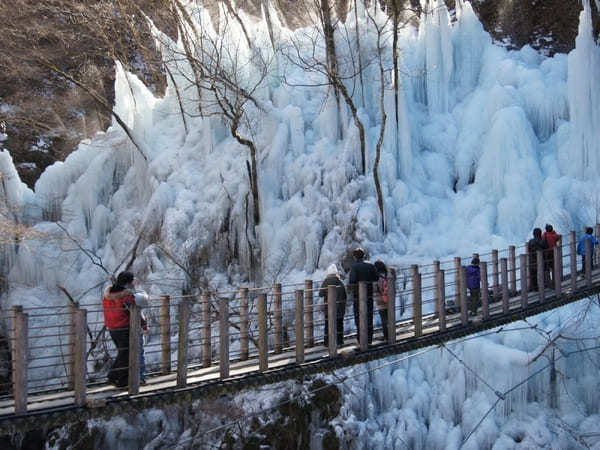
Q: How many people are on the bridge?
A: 9